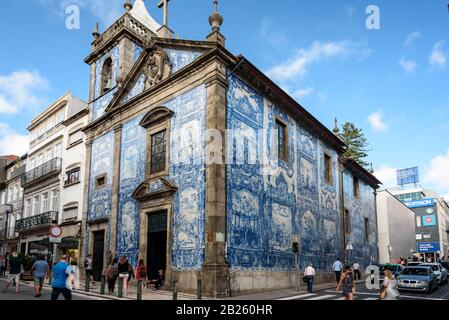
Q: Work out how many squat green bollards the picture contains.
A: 6